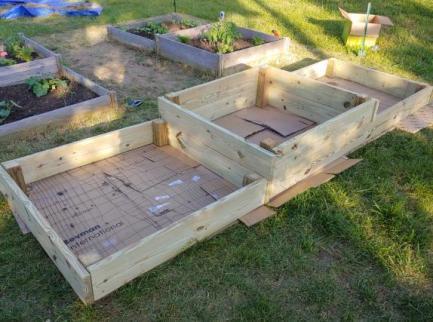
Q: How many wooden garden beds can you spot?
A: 7